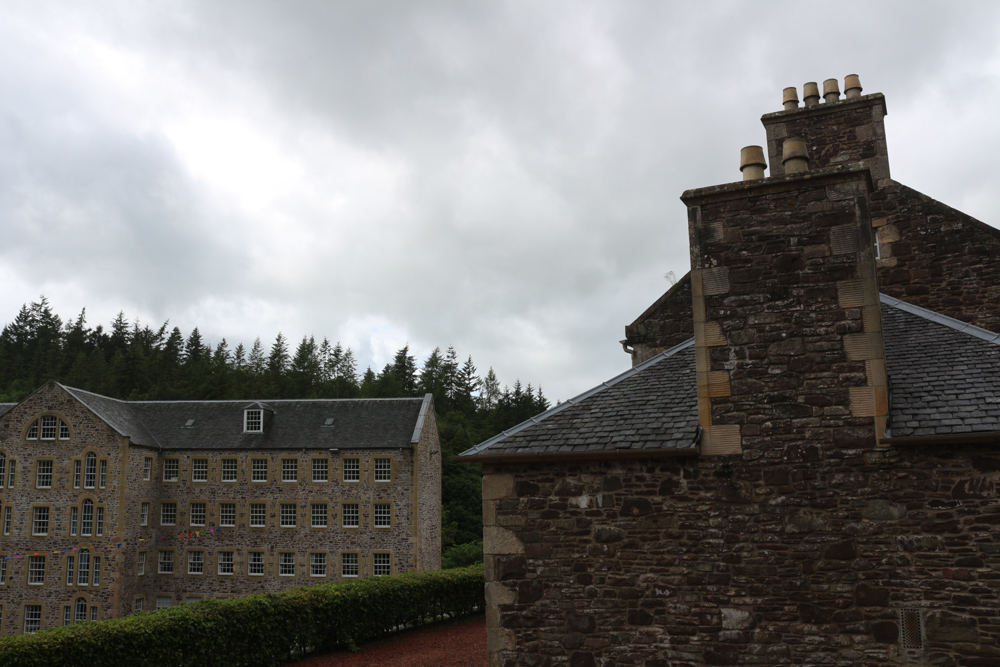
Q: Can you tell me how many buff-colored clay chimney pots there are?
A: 6